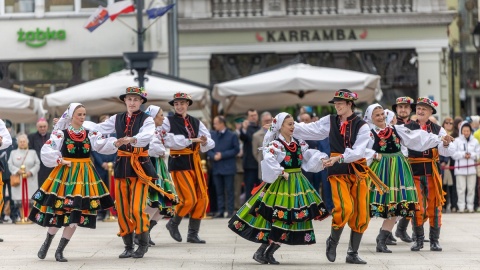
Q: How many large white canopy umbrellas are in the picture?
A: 3